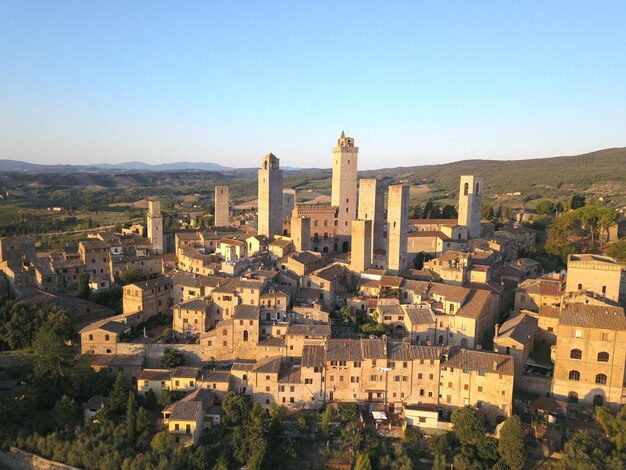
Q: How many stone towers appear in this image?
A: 10